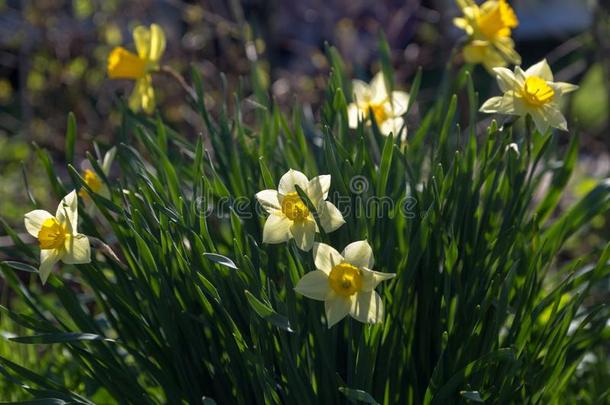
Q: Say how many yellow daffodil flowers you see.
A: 8